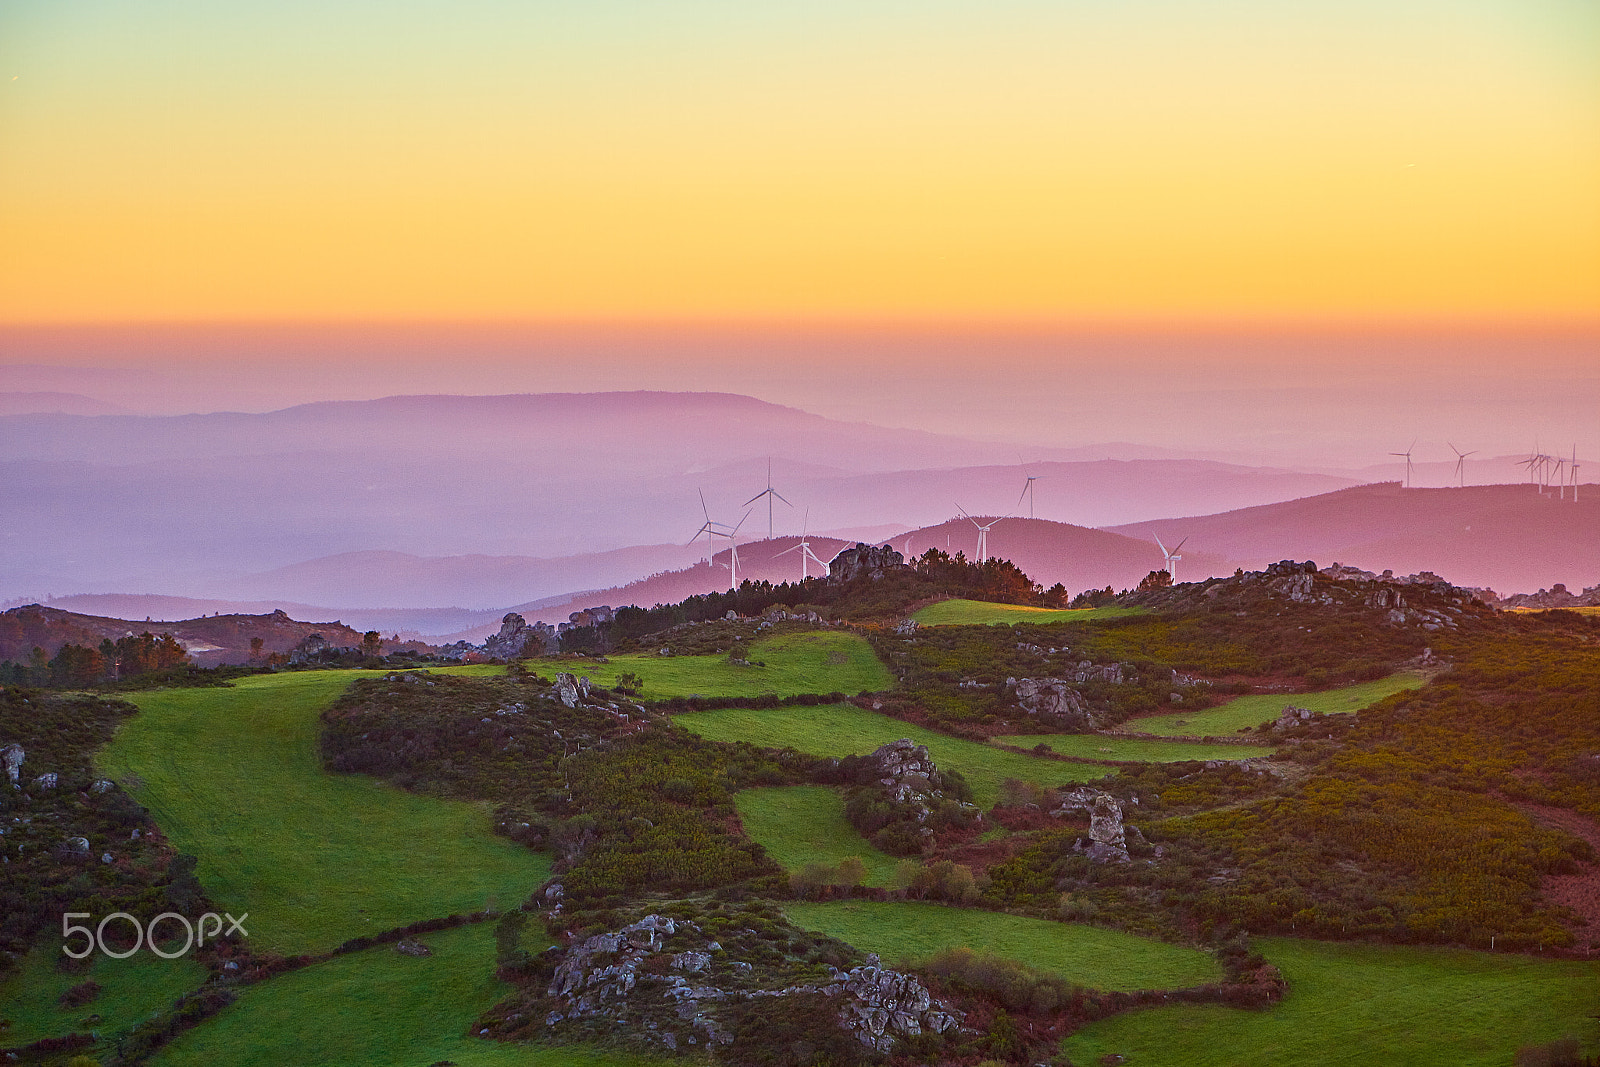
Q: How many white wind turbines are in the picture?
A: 15